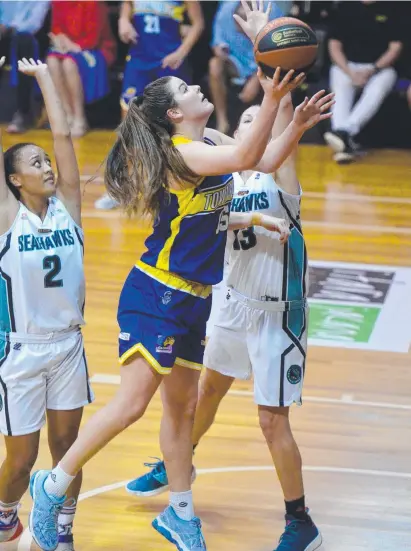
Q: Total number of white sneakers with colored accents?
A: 2